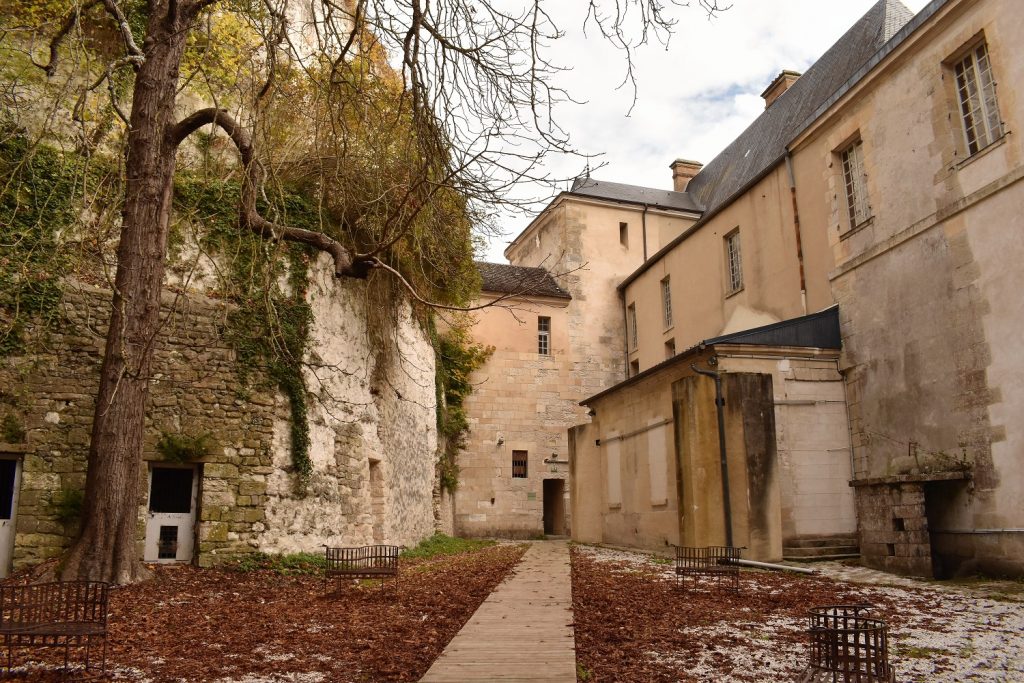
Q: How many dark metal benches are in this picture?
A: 4